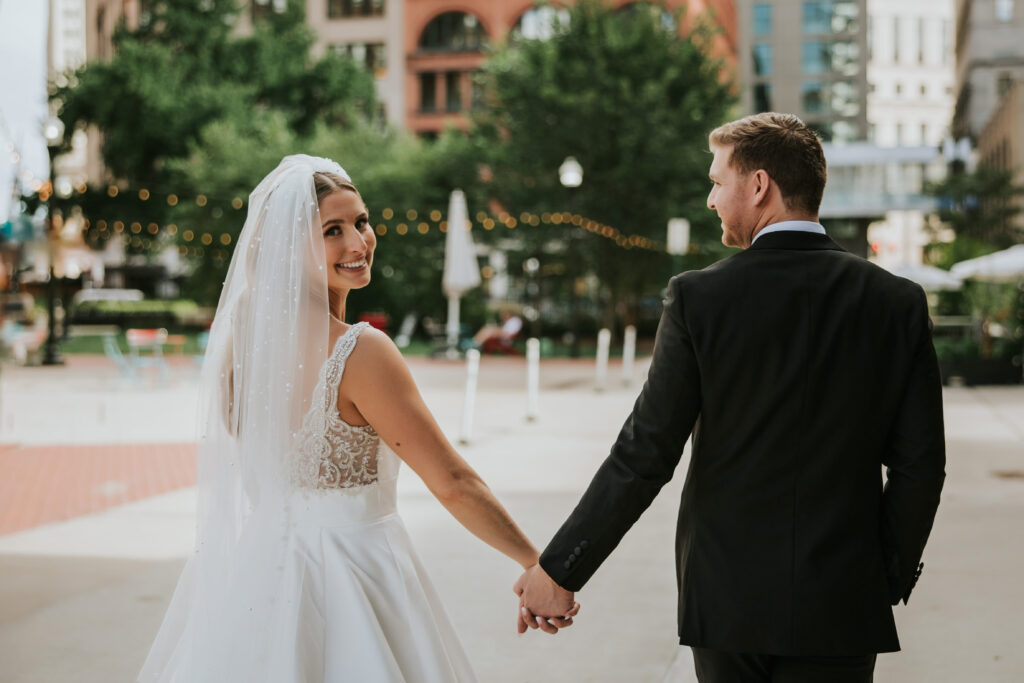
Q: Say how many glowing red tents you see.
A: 0